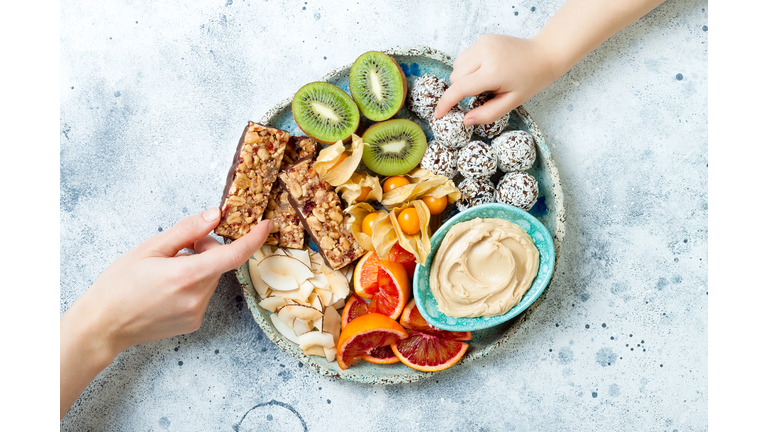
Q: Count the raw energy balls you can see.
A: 8